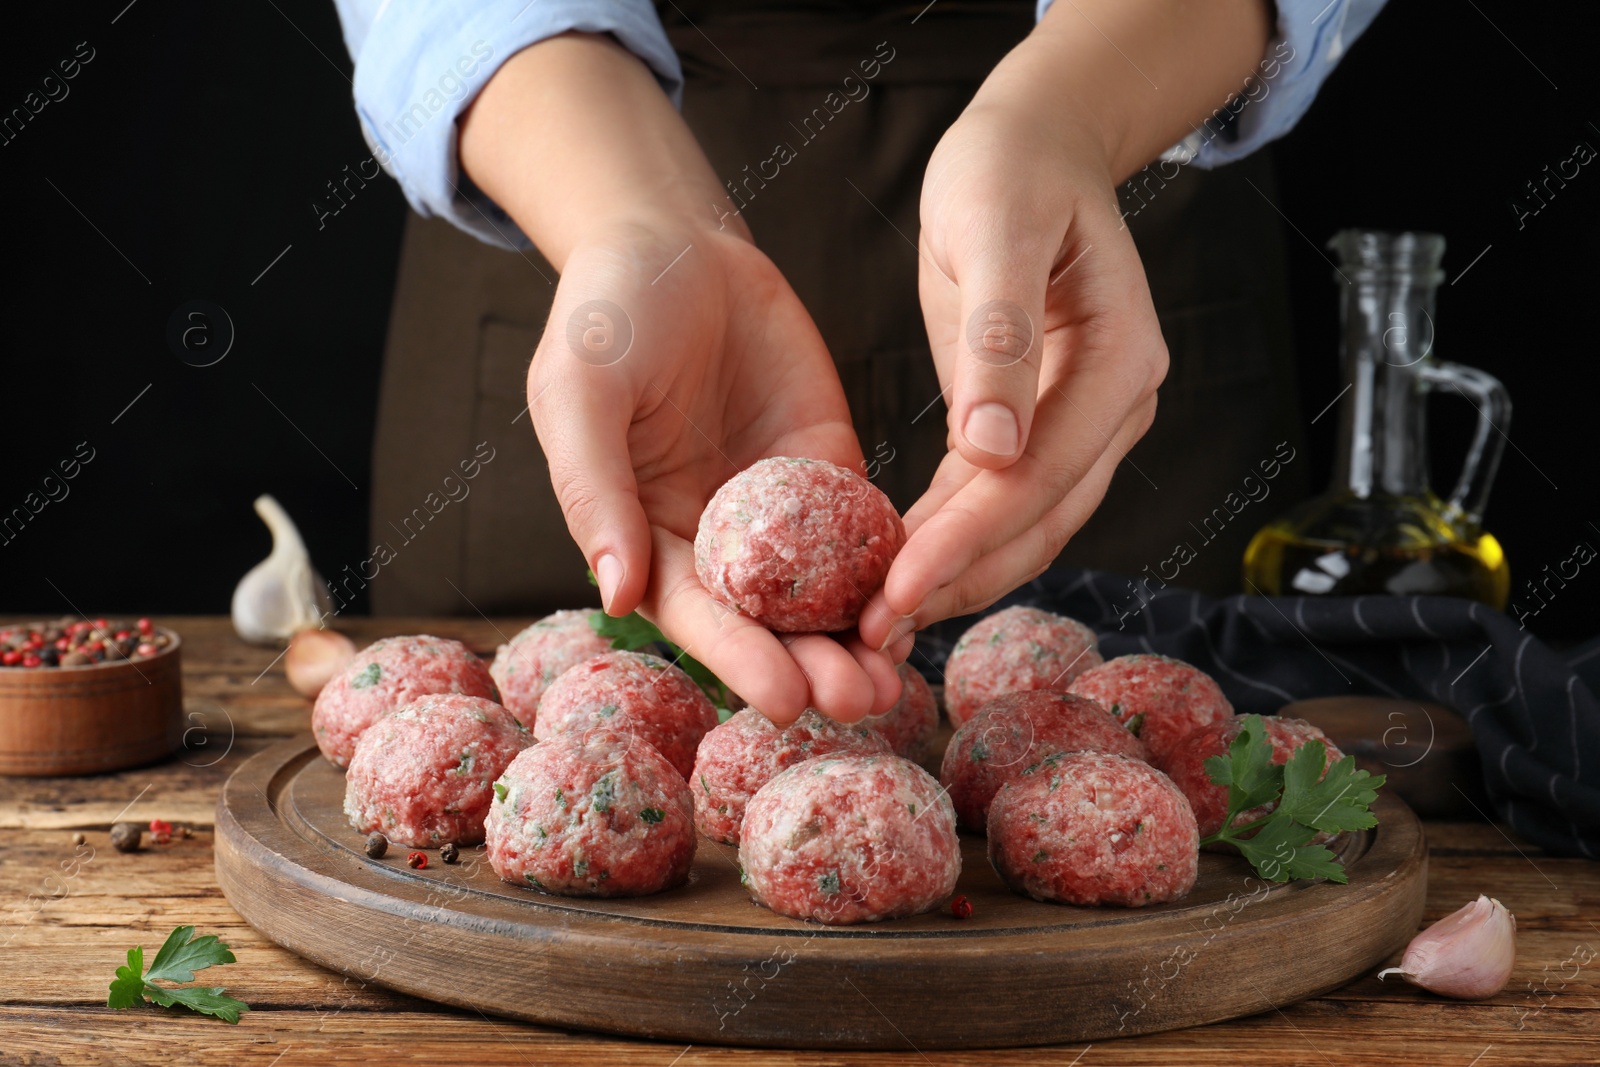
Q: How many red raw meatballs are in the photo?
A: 14